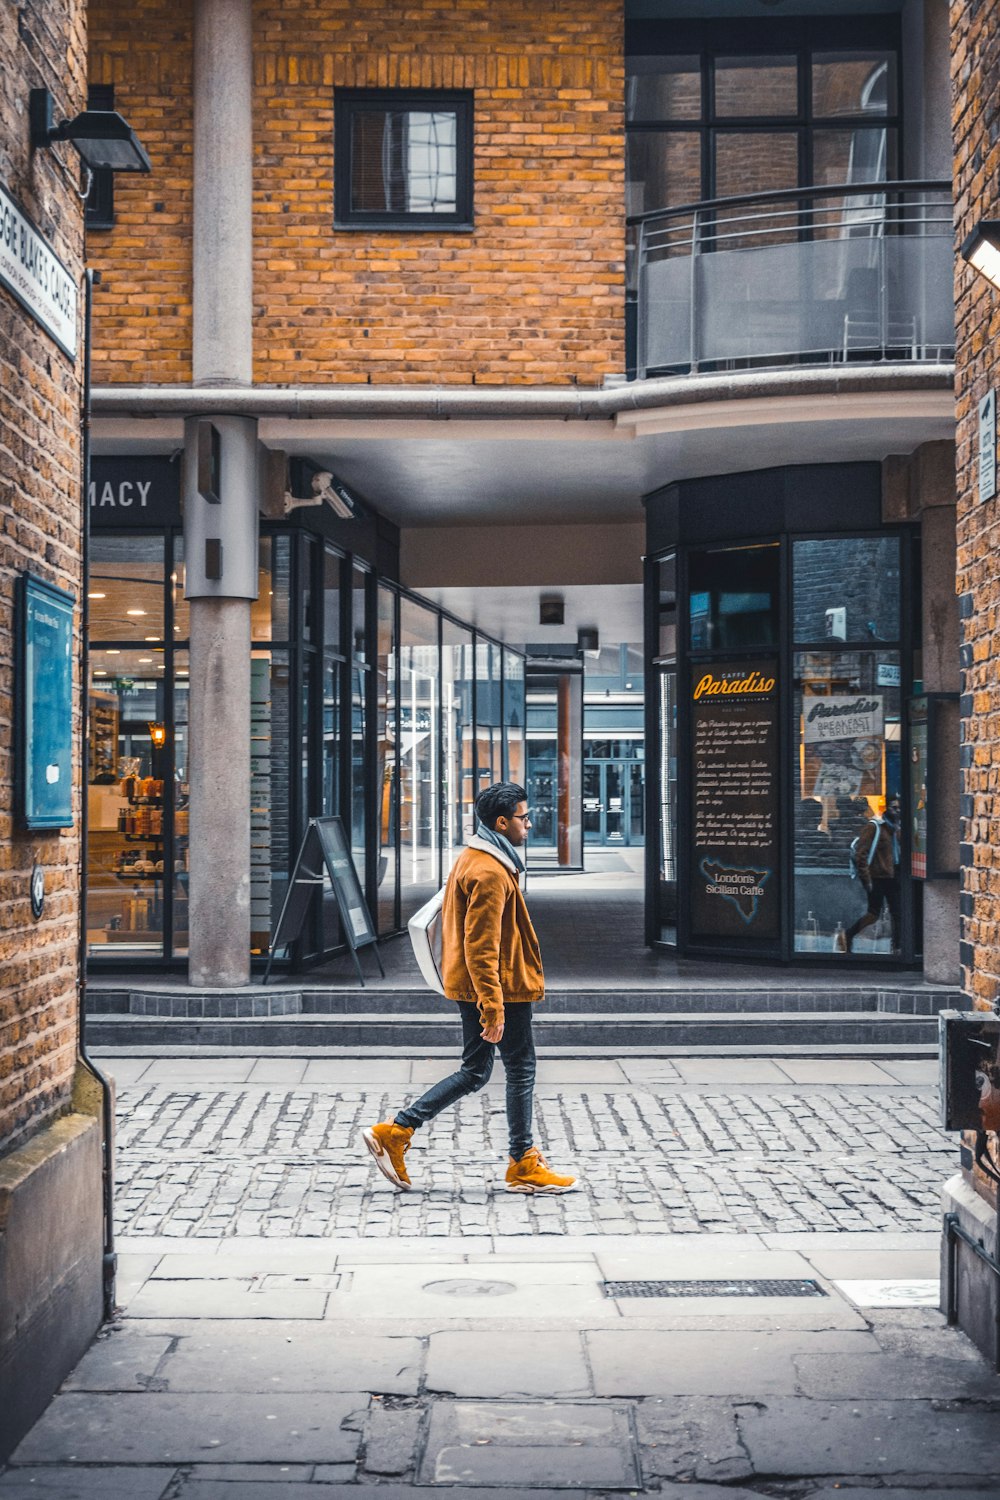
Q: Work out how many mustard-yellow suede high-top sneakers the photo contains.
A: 2